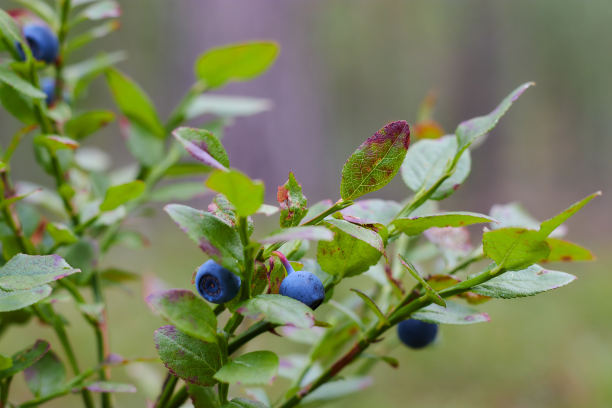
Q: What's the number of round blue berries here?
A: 5